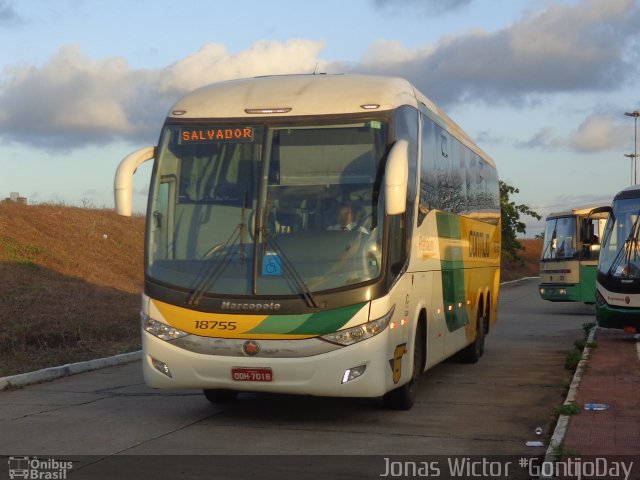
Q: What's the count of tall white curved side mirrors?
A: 2